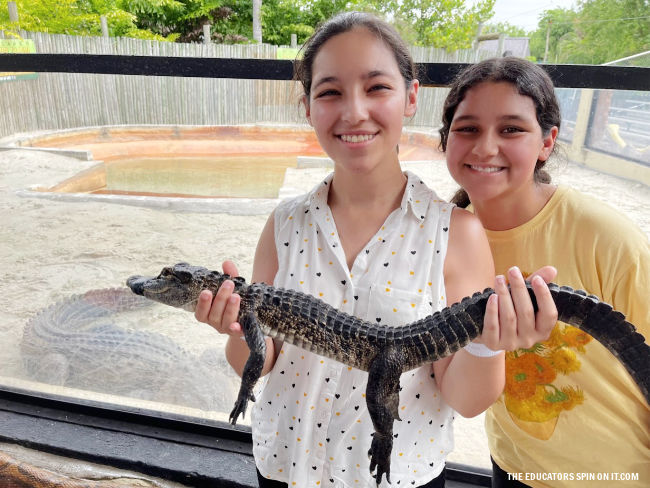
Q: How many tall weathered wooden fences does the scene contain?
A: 1